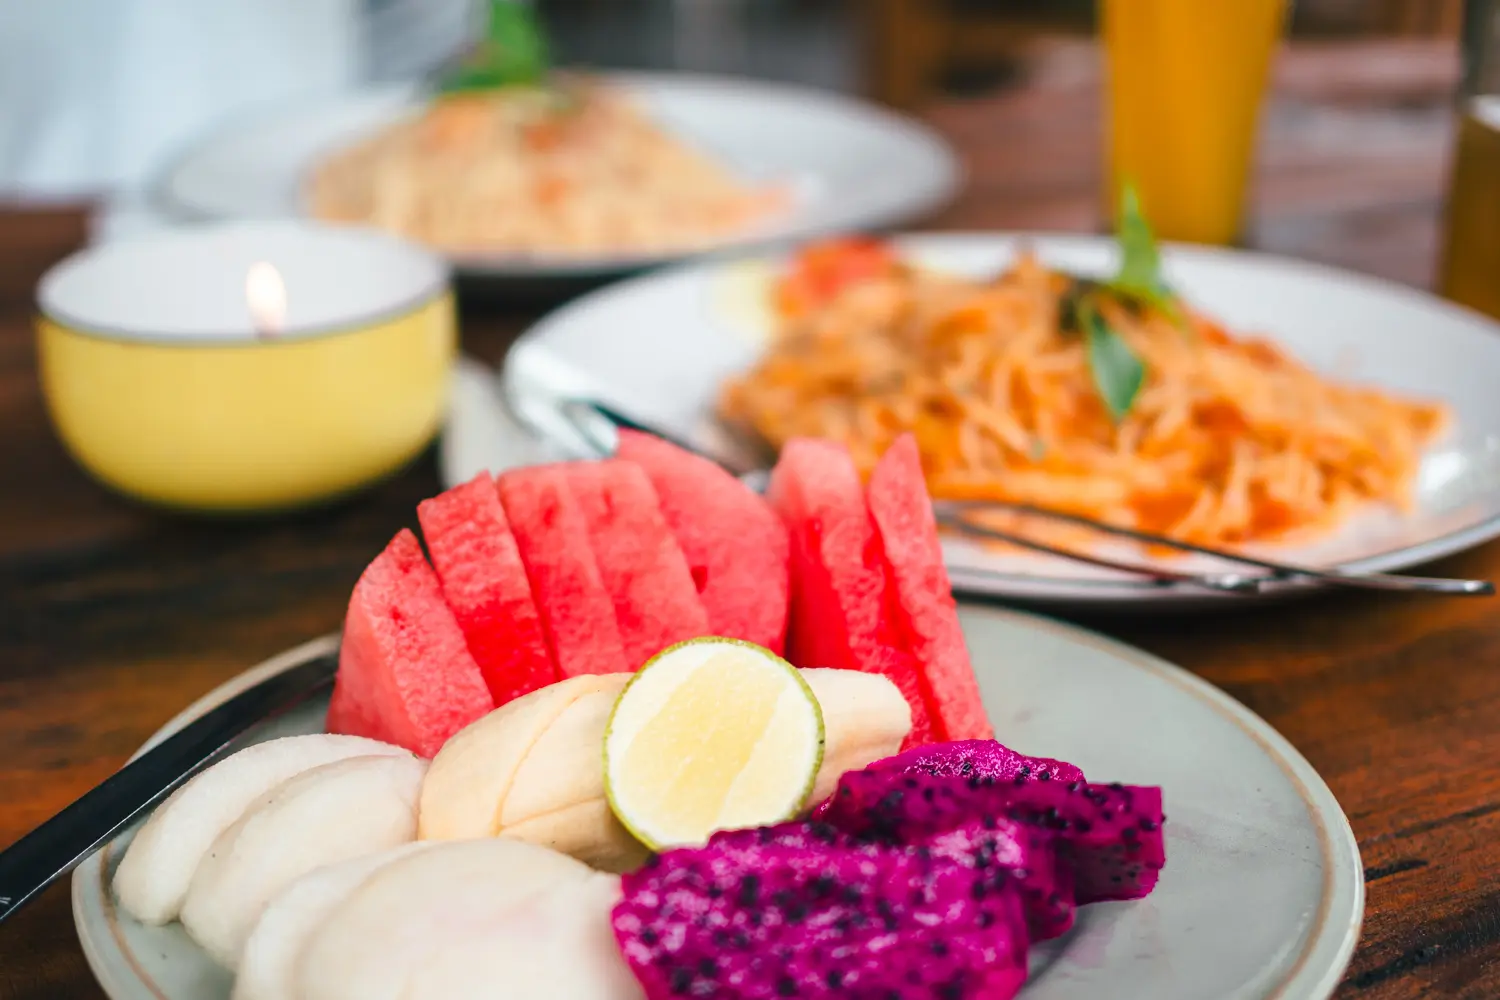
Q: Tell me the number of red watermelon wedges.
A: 7